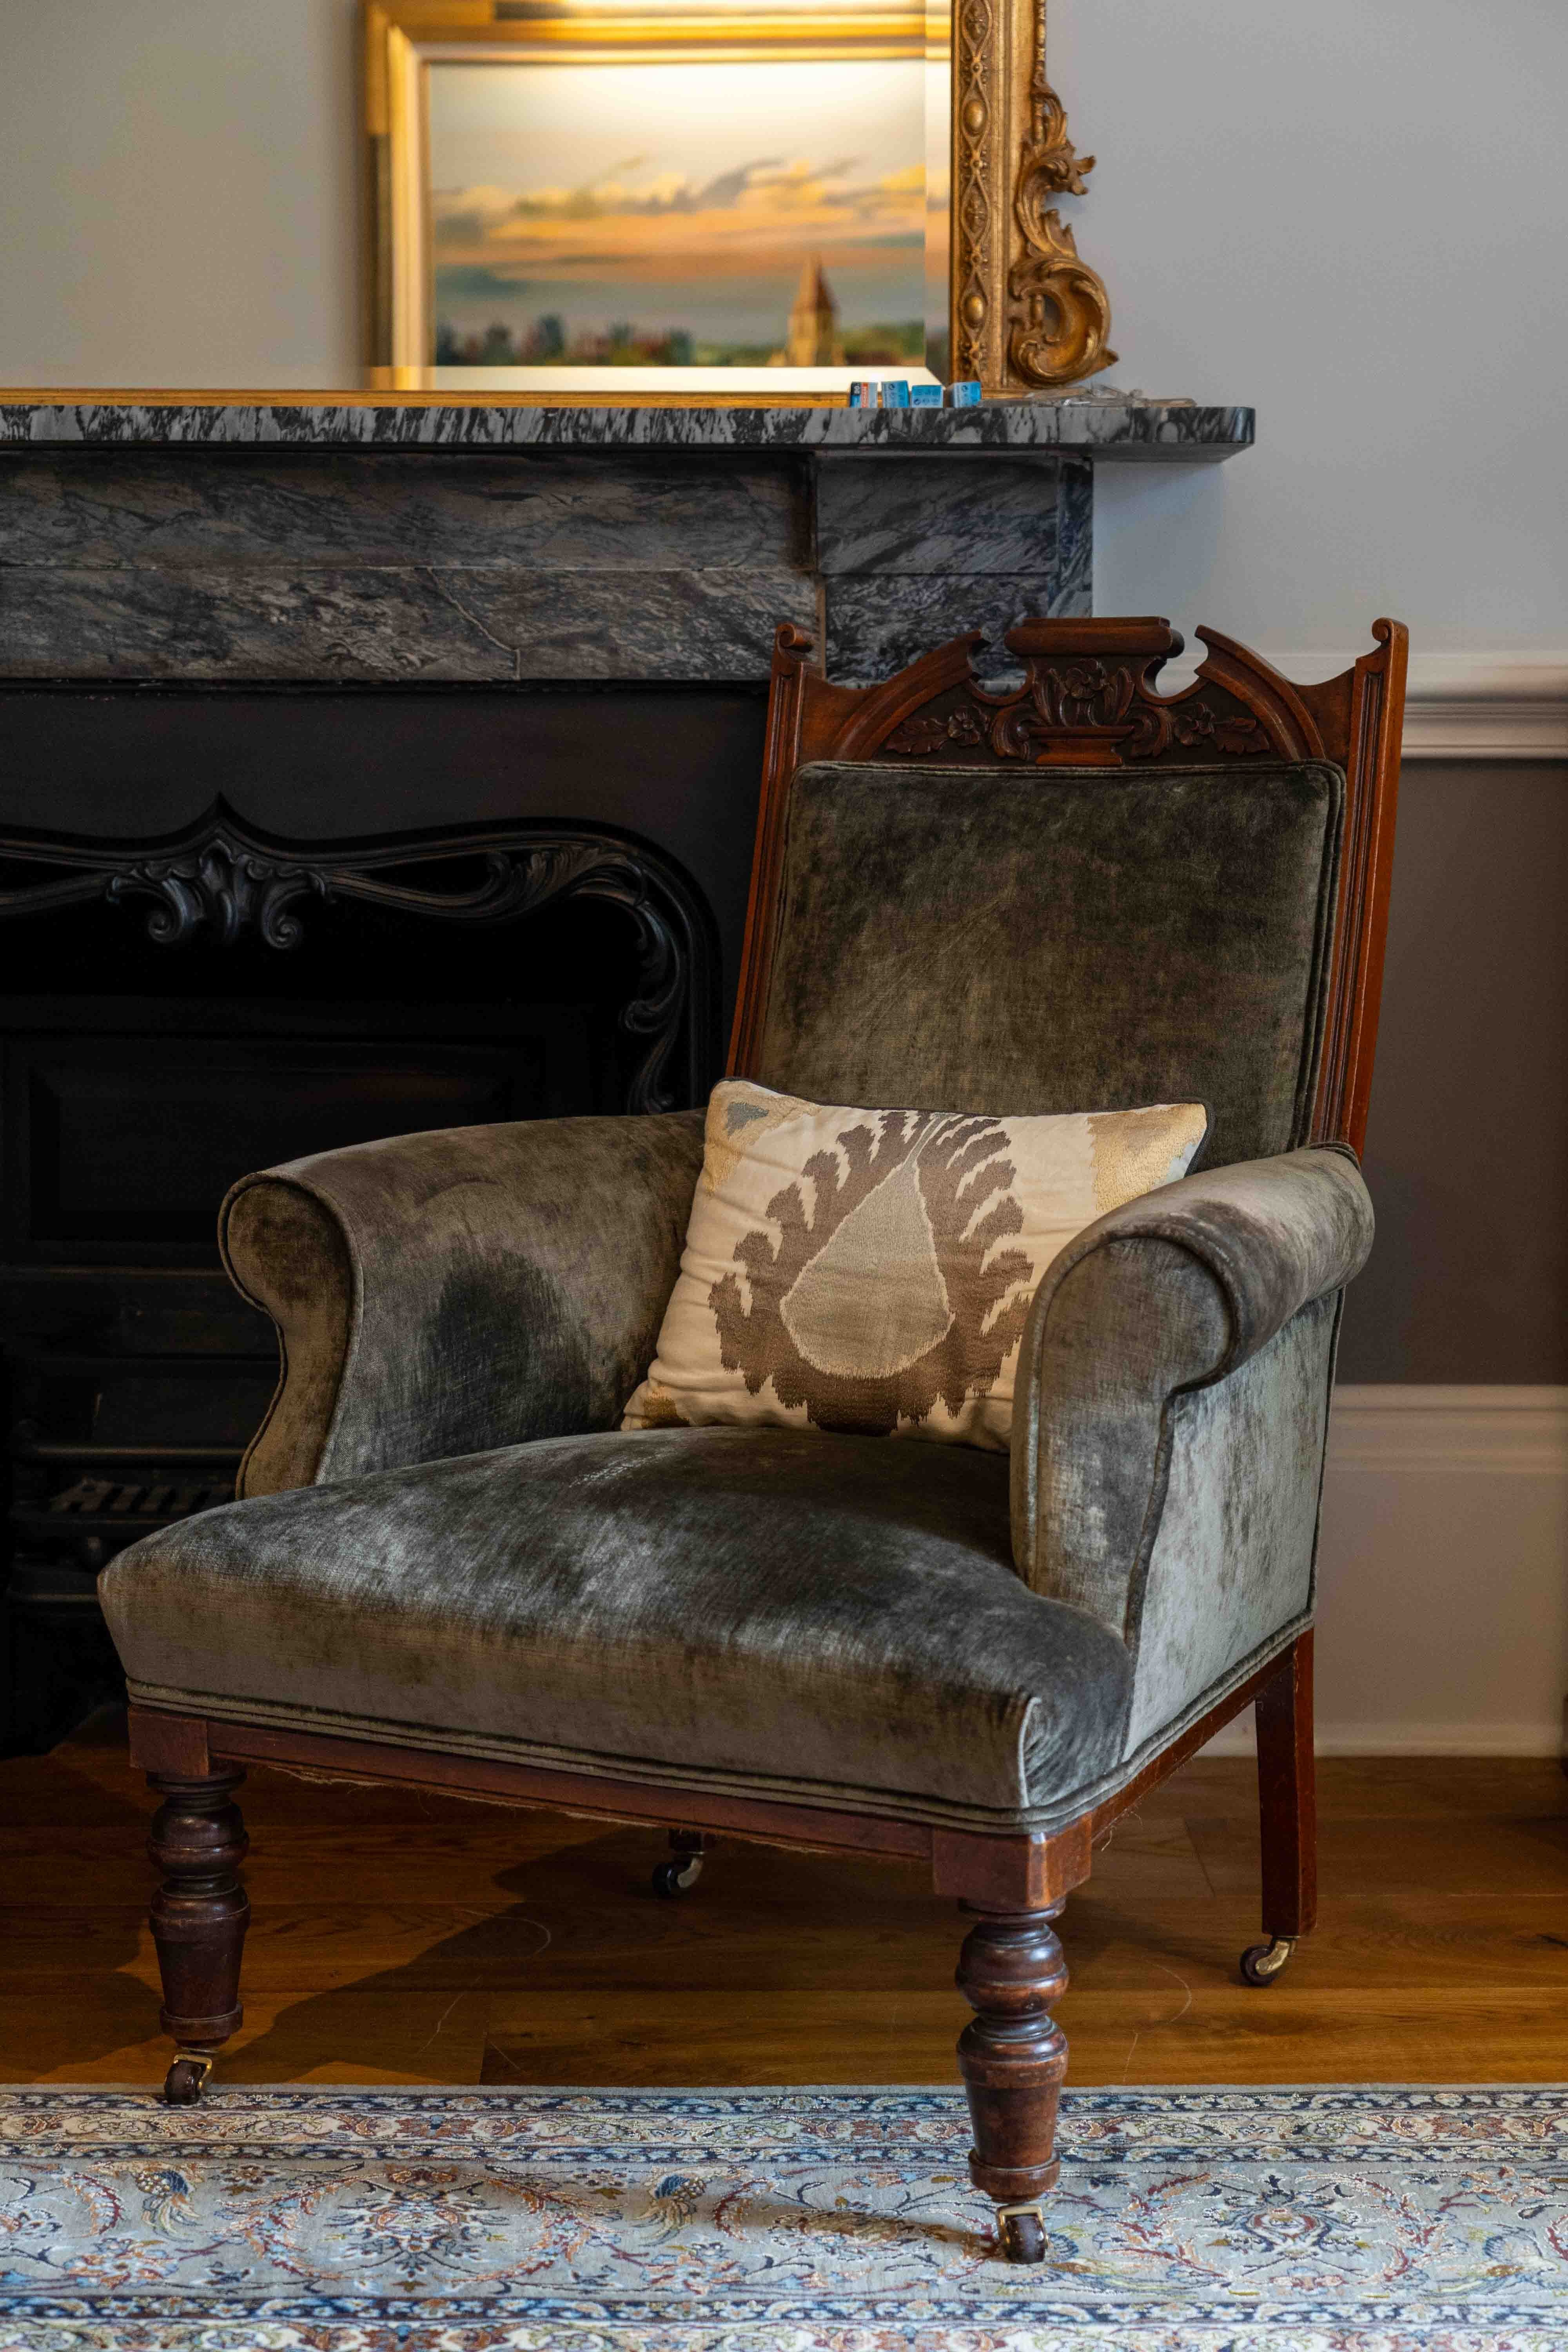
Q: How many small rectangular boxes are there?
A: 4